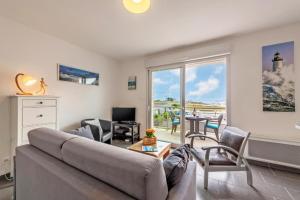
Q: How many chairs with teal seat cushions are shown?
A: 2